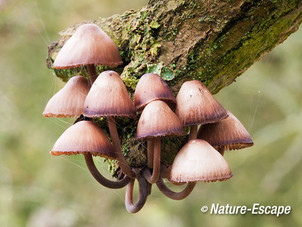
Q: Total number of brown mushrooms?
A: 9